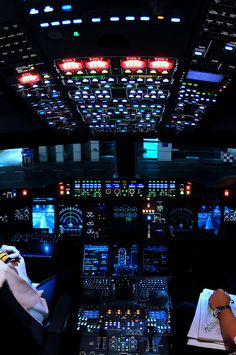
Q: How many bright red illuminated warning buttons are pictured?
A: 5